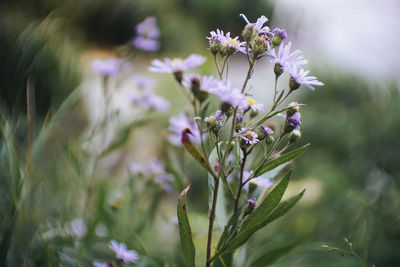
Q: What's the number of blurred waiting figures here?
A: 0